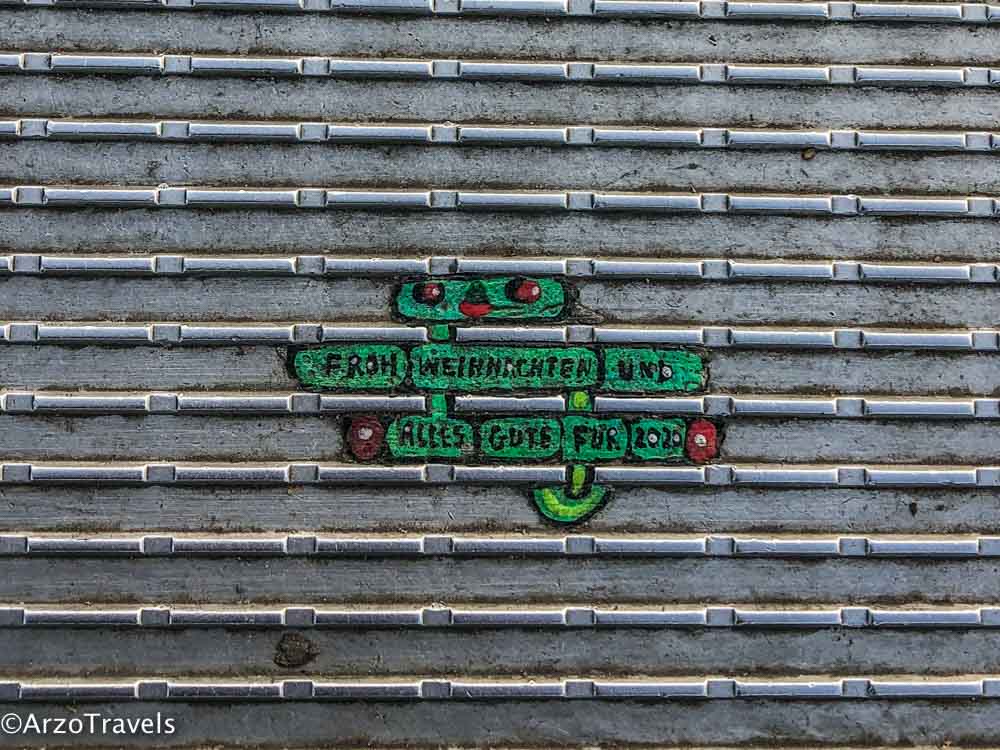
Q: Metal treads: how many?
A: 11